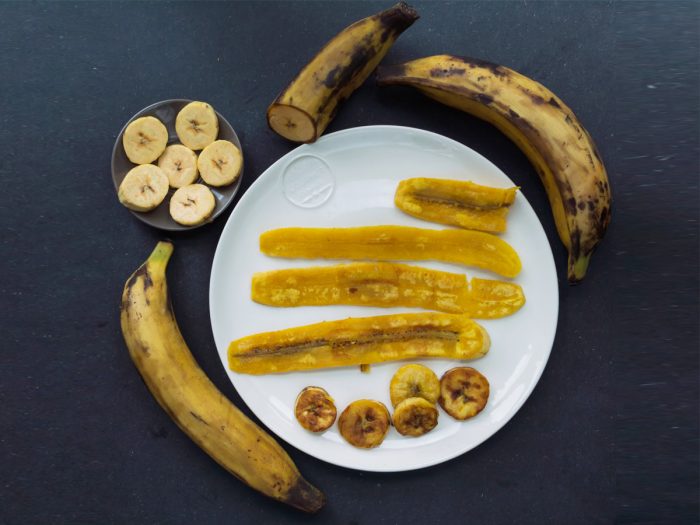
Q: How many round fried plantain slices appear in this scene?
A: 5